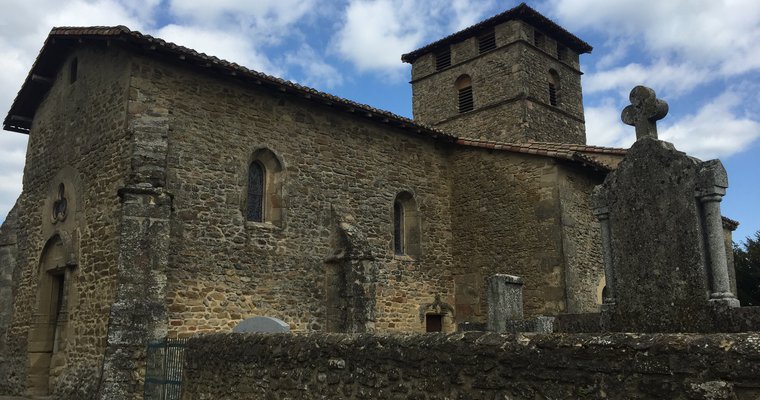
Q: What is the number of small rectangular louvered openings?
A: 4